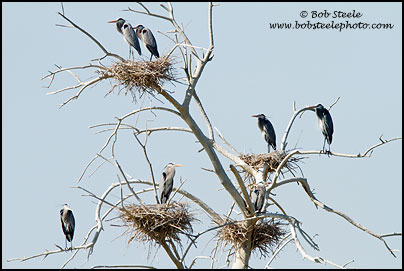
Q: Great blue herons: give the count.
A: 7